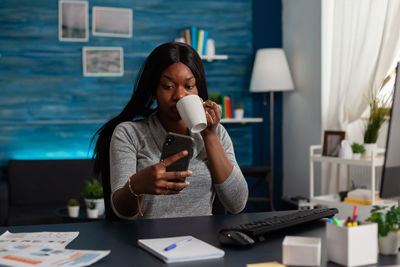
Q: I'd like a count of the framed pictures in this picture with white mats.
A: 3